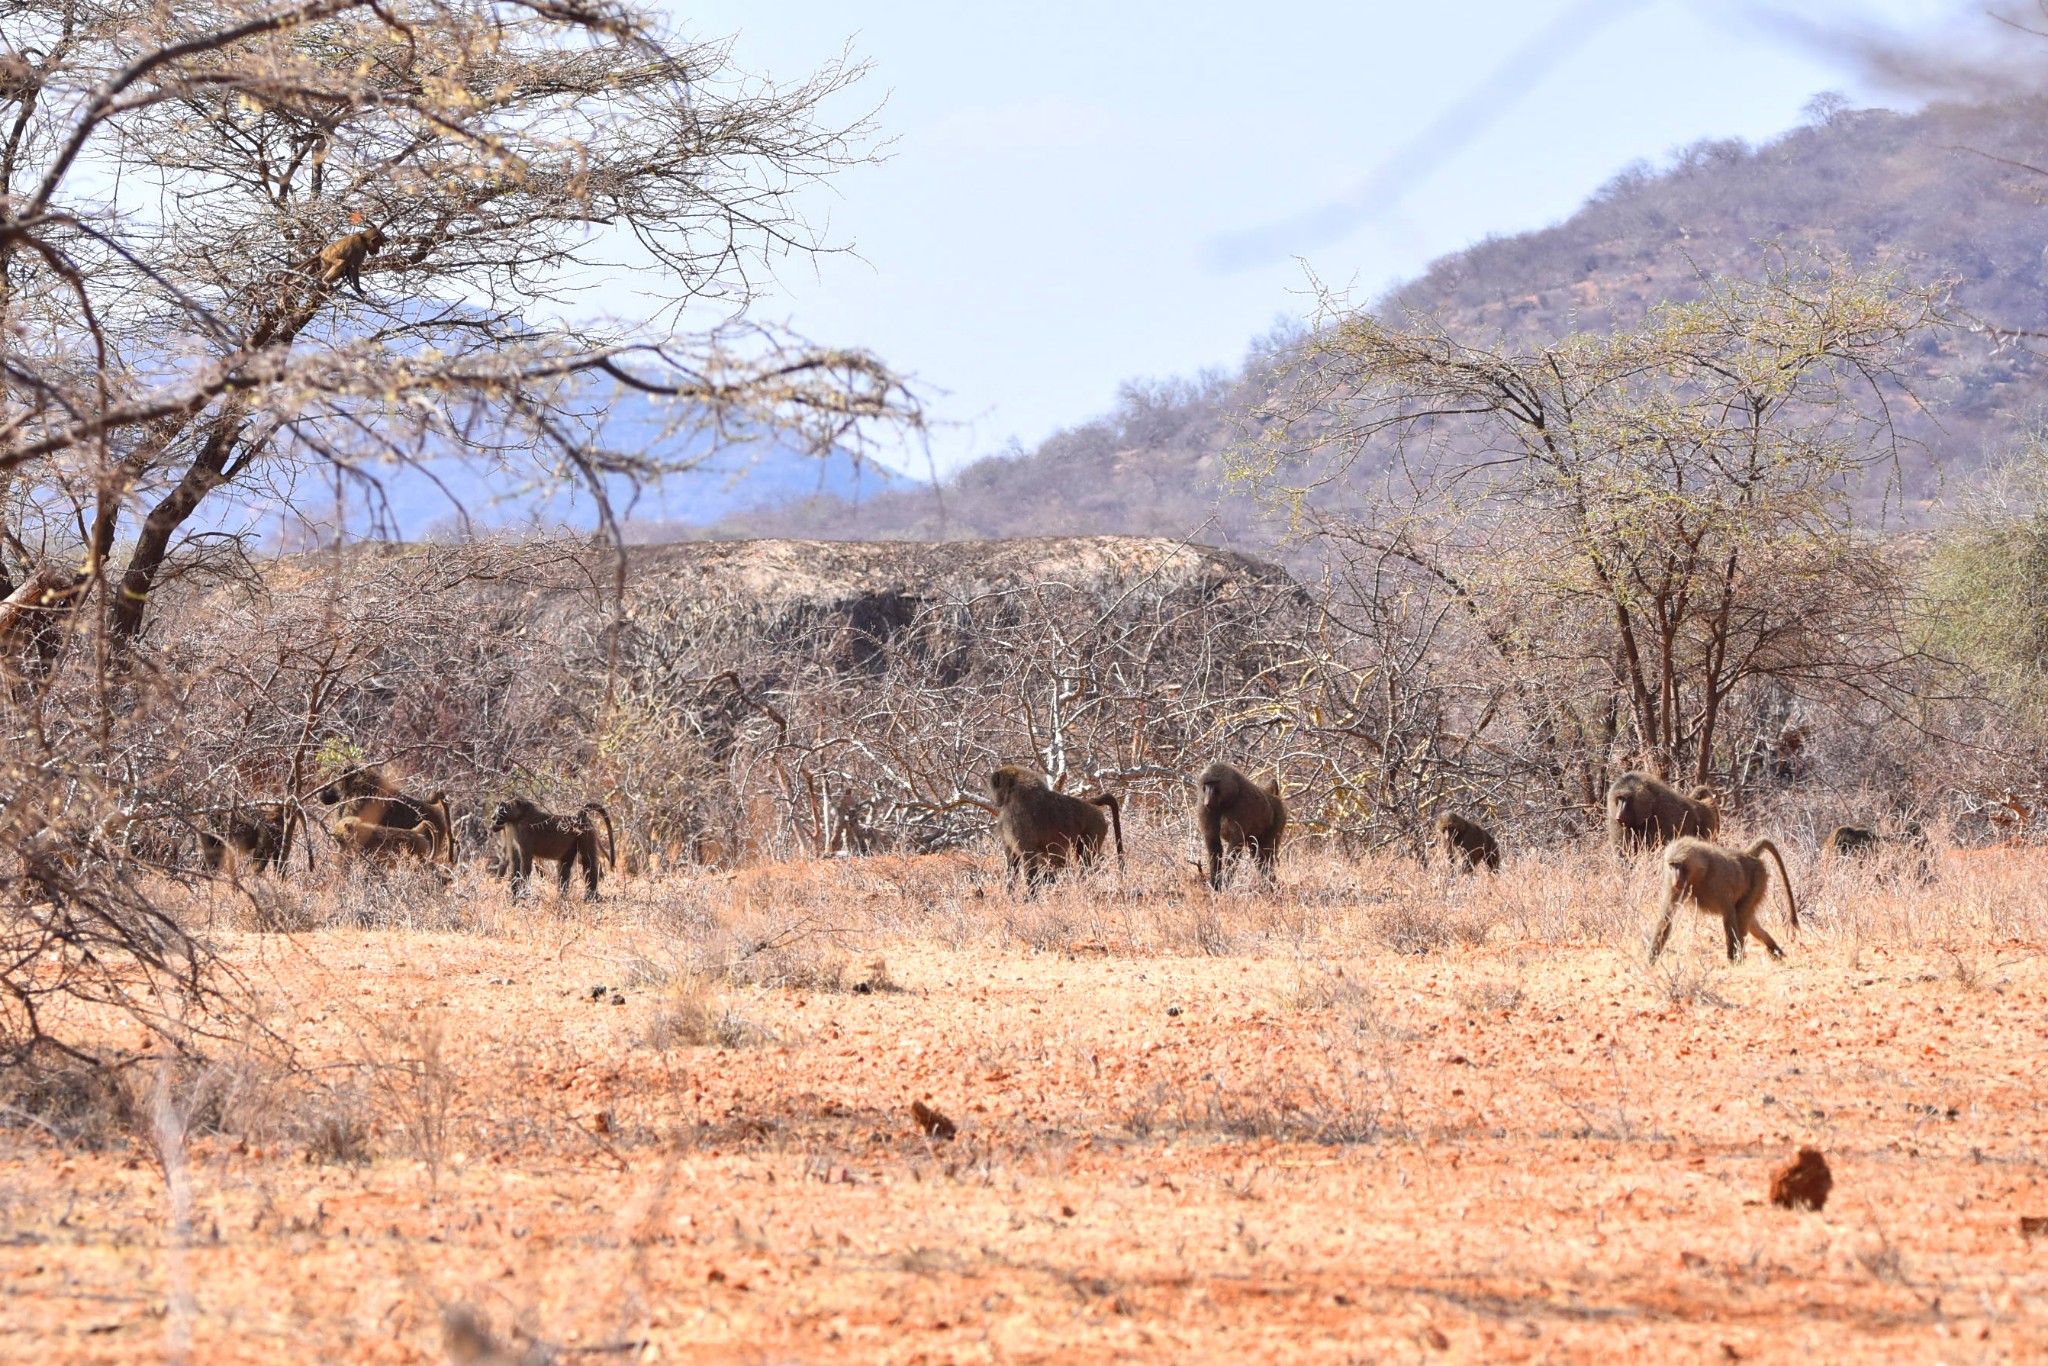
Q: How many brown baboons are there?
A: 11